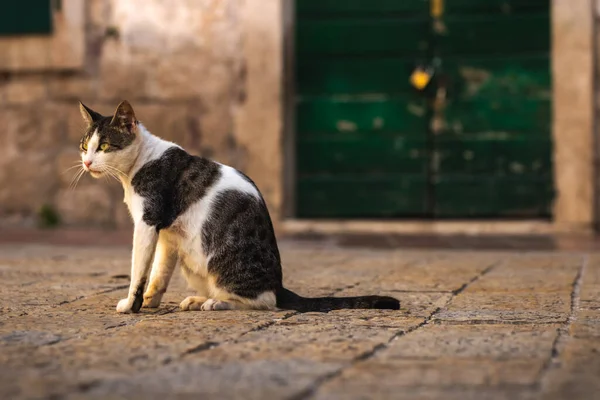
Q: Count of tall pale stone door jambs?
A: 2